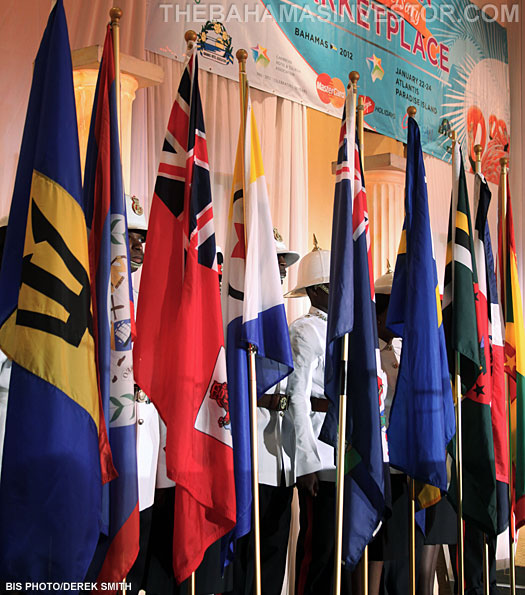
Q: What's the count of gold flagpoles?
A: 9